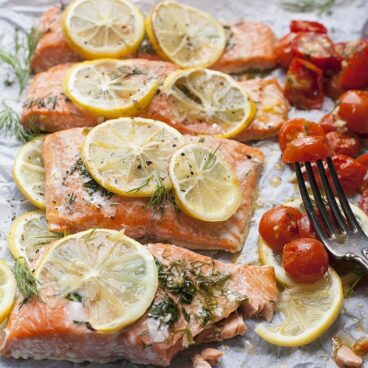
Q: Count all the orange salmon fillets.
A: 4